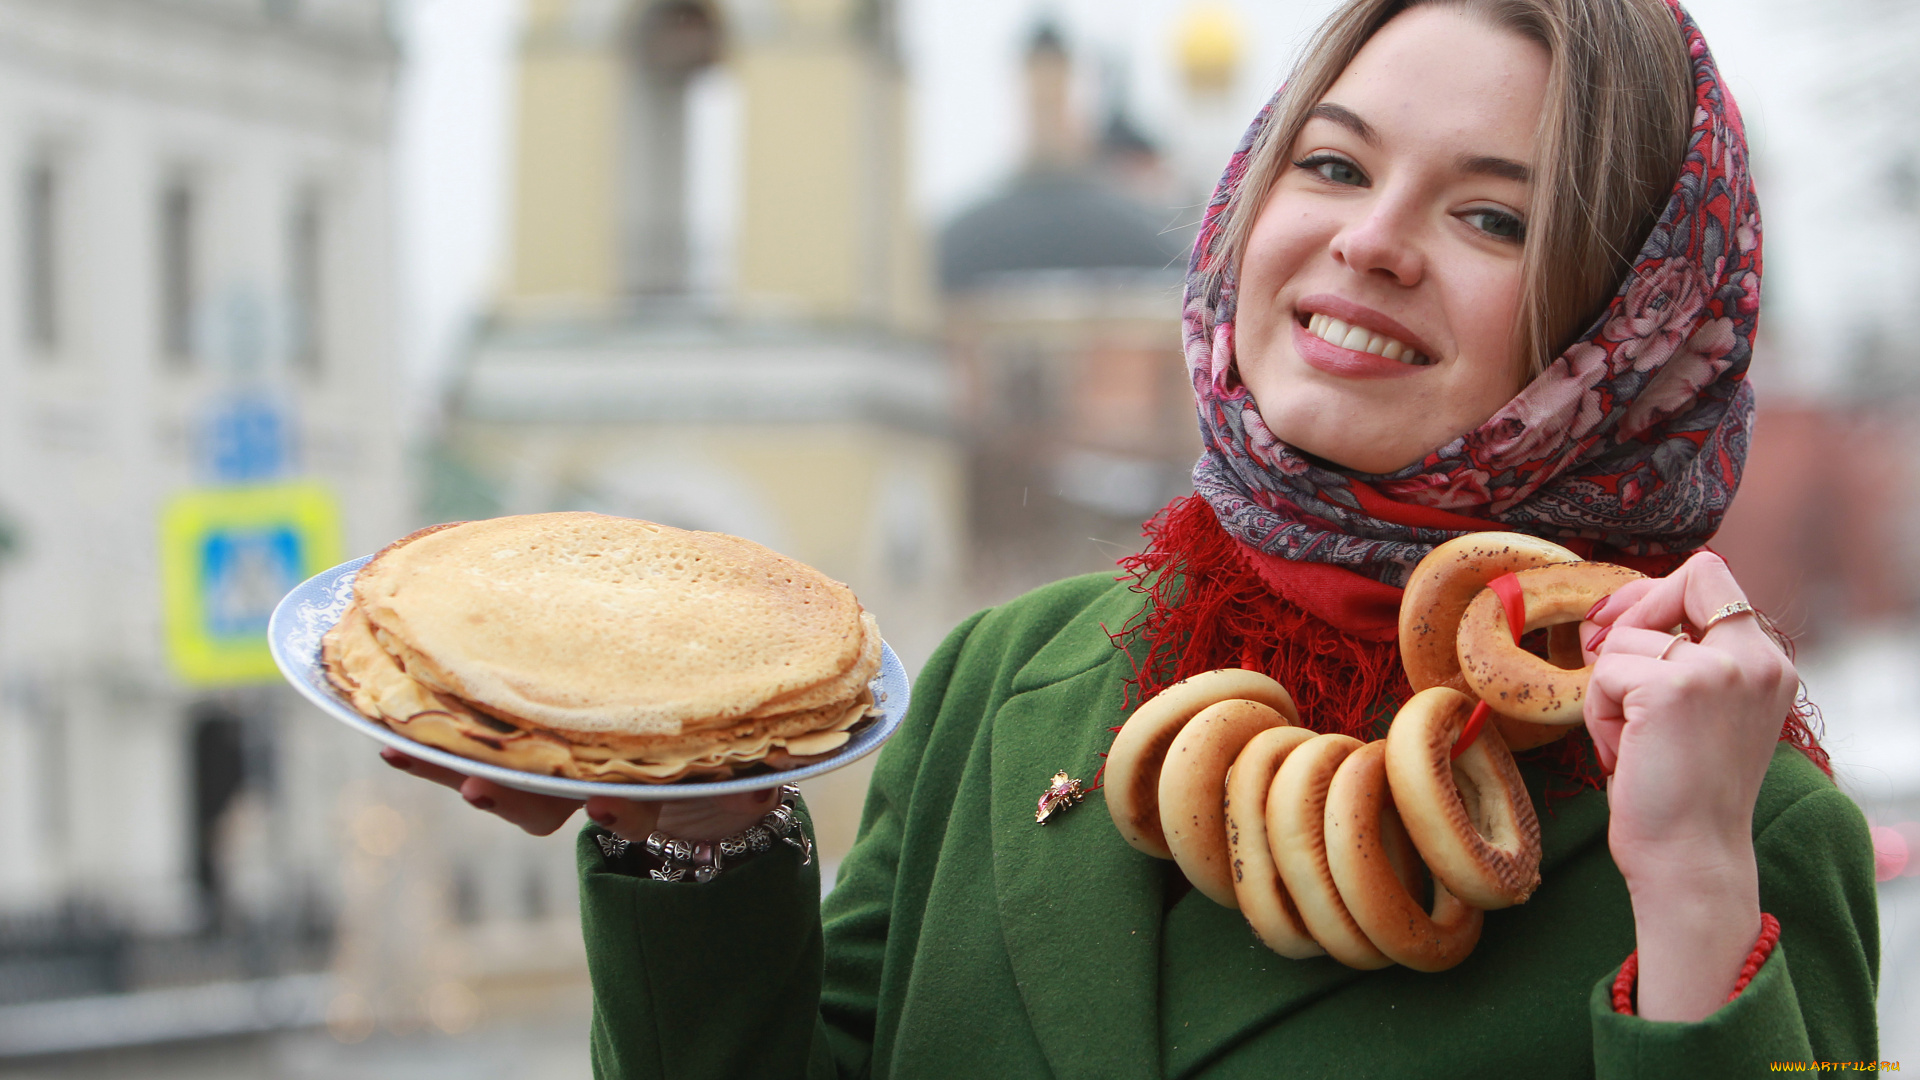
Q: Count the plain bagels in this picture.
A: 2